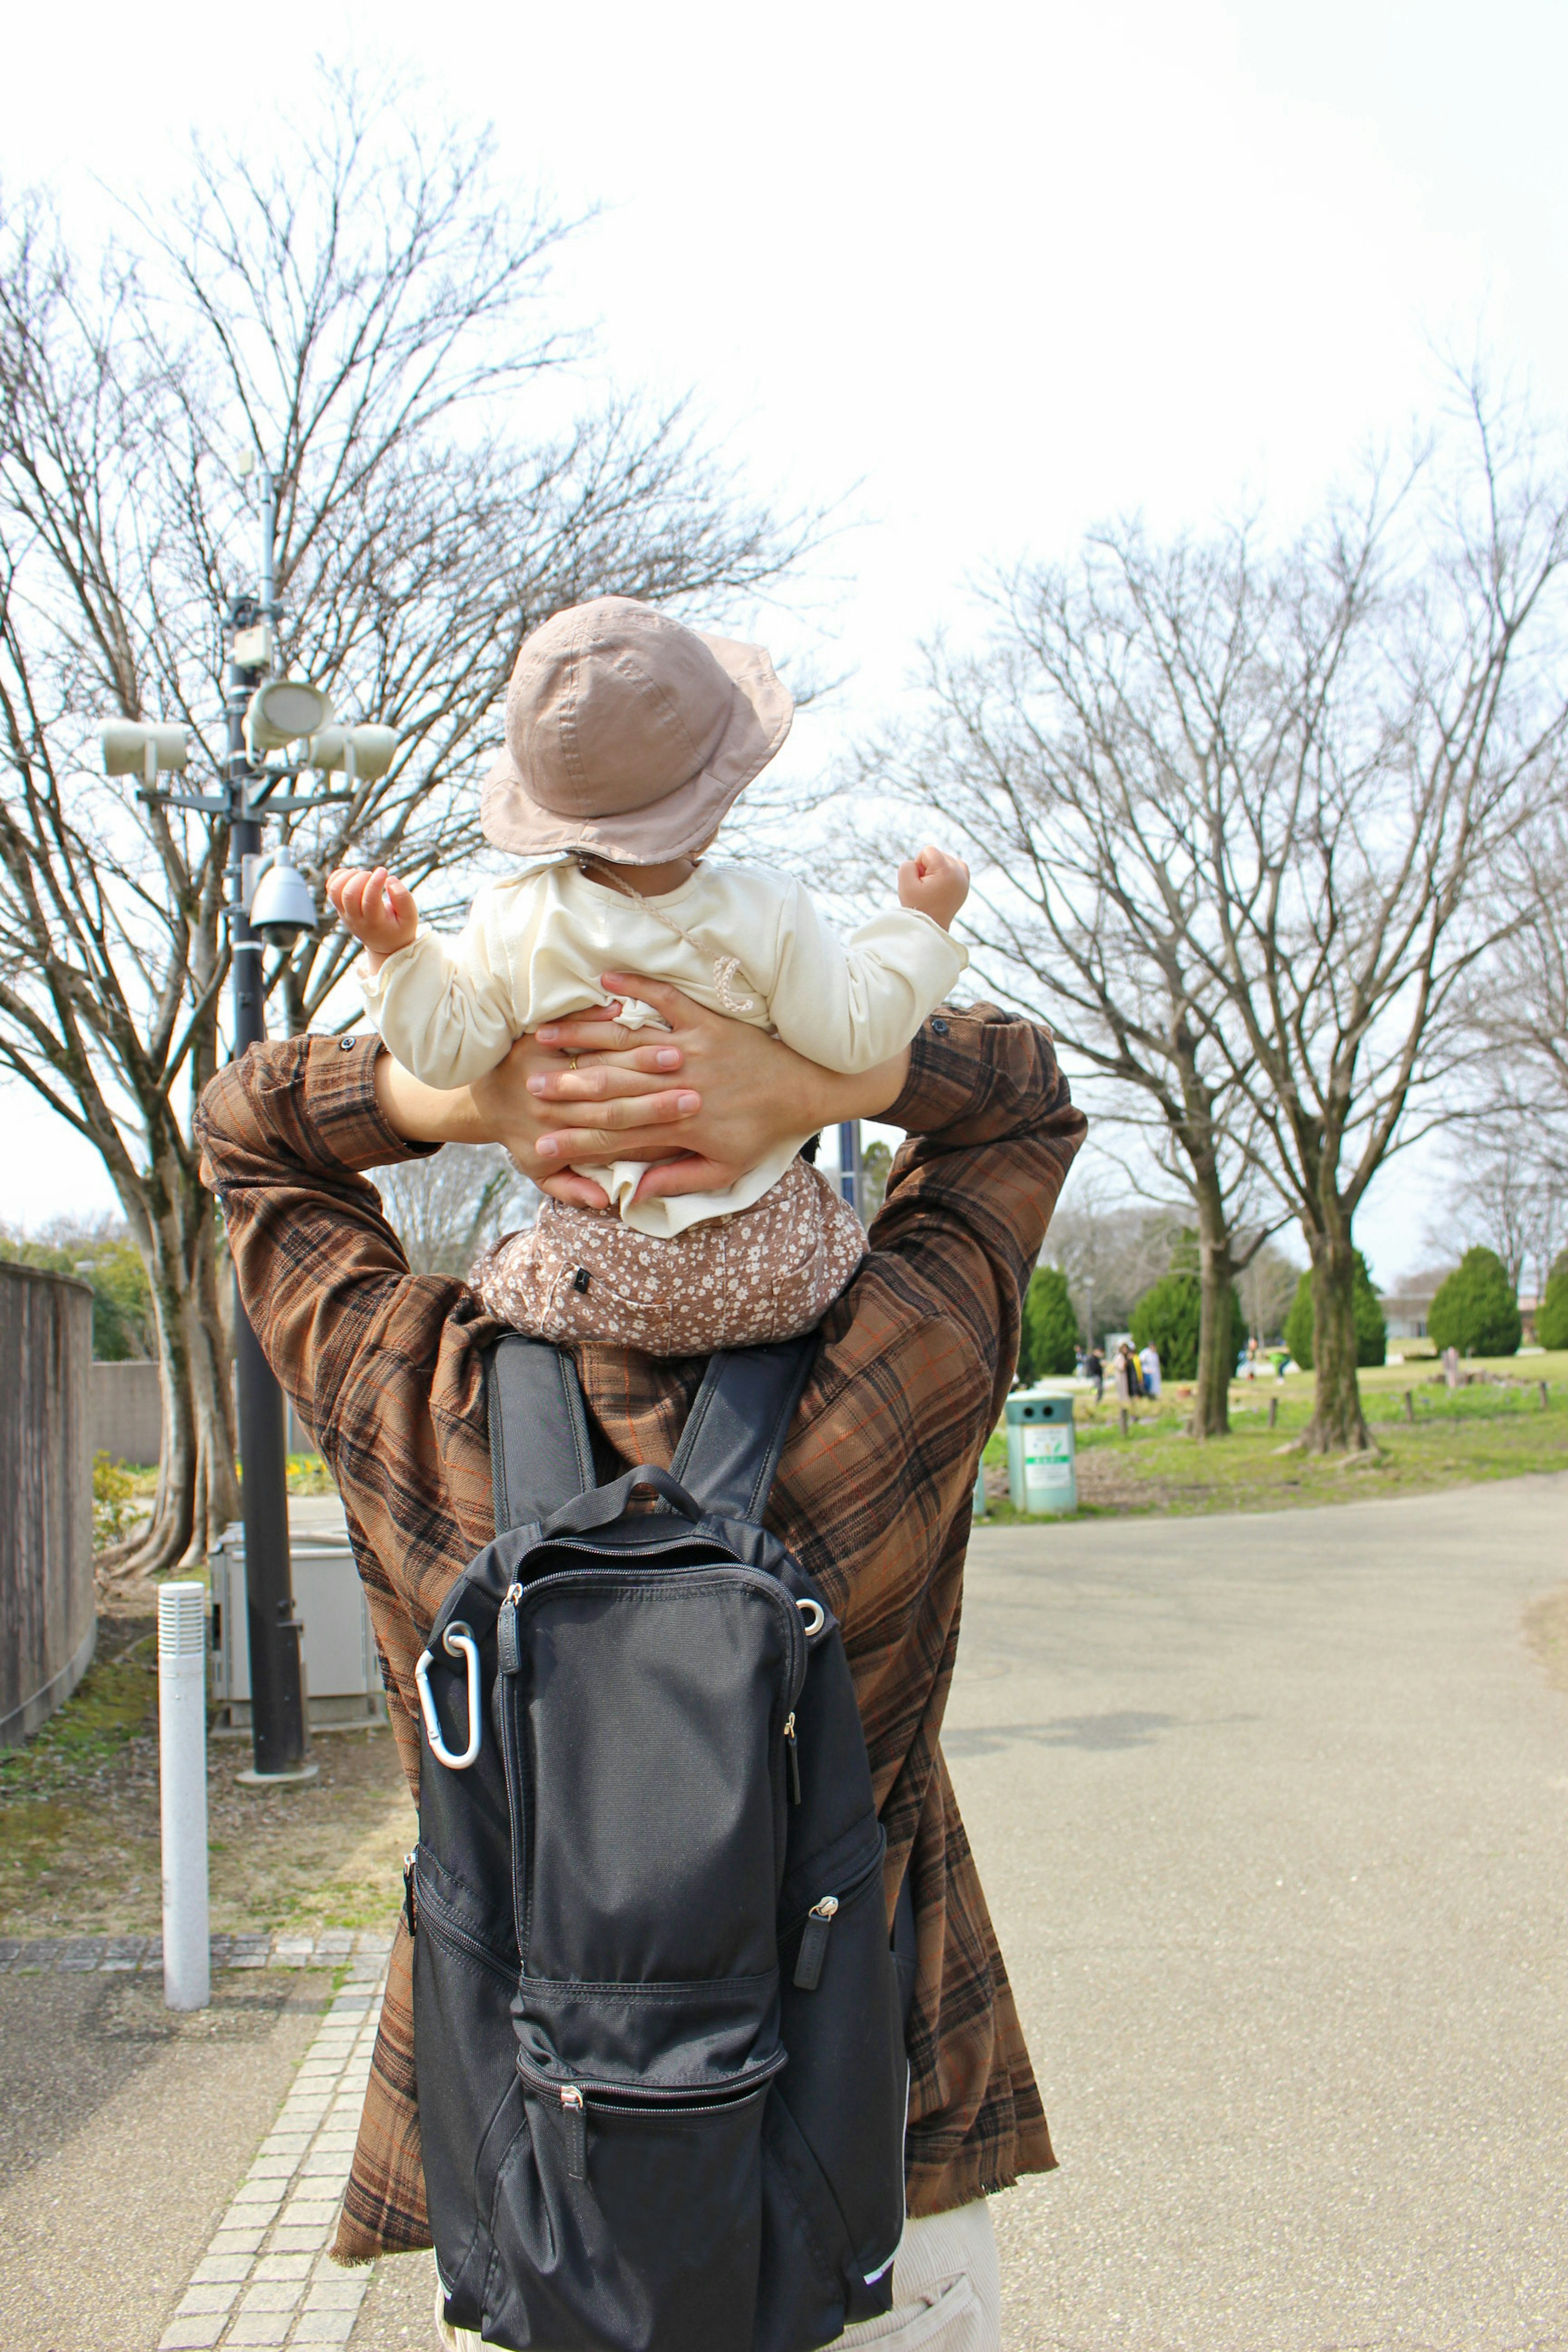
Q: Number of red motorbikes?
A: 0